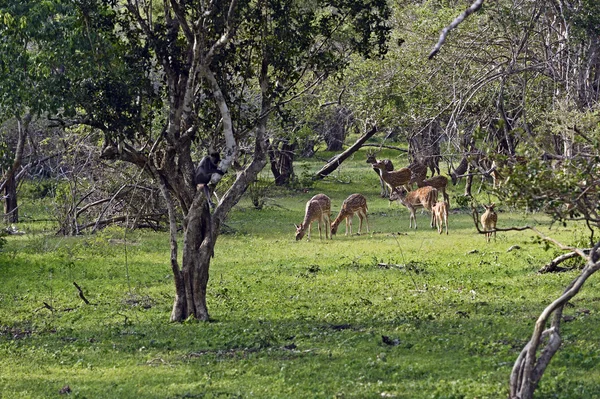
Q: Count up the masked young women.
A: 0